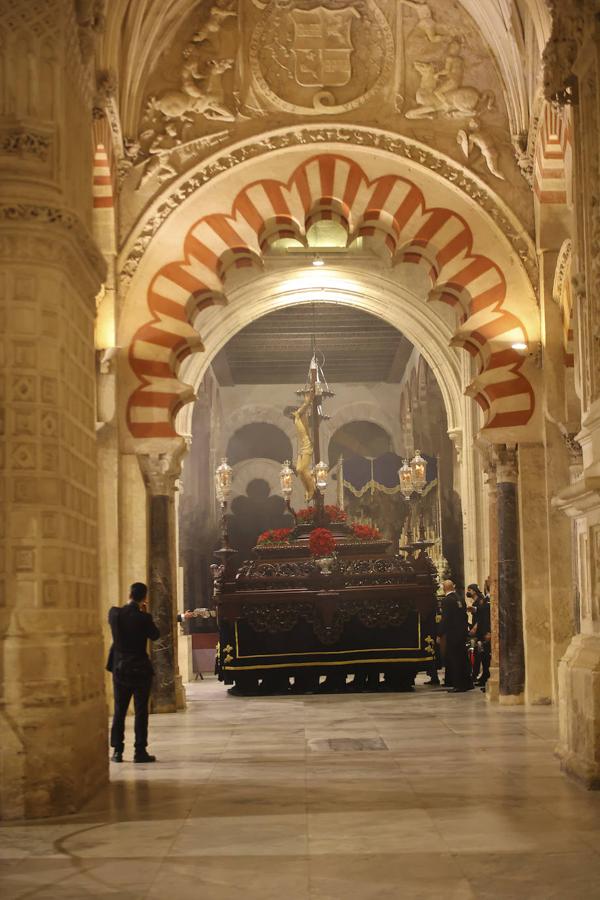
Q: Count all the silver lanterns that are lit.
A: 5